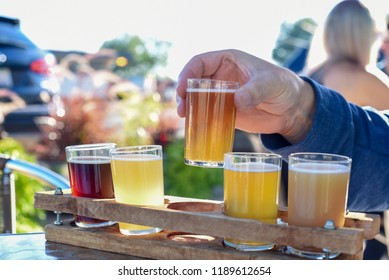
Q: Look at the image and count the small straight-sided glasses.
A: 5